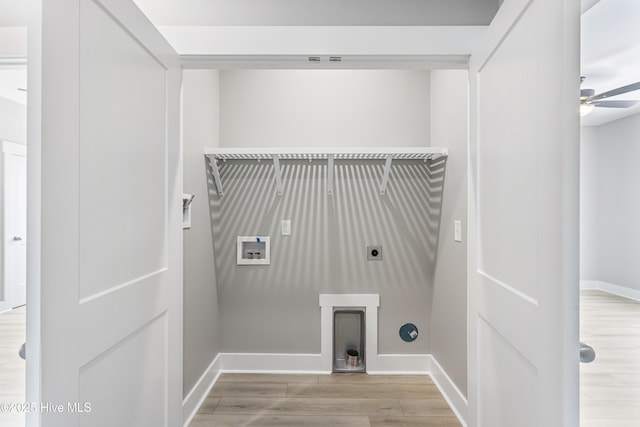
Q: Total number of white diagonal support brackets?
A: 4